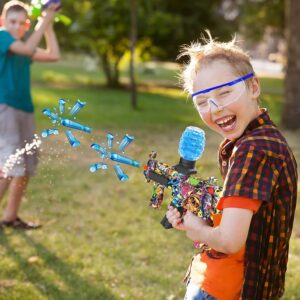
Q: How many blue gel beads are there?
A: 12